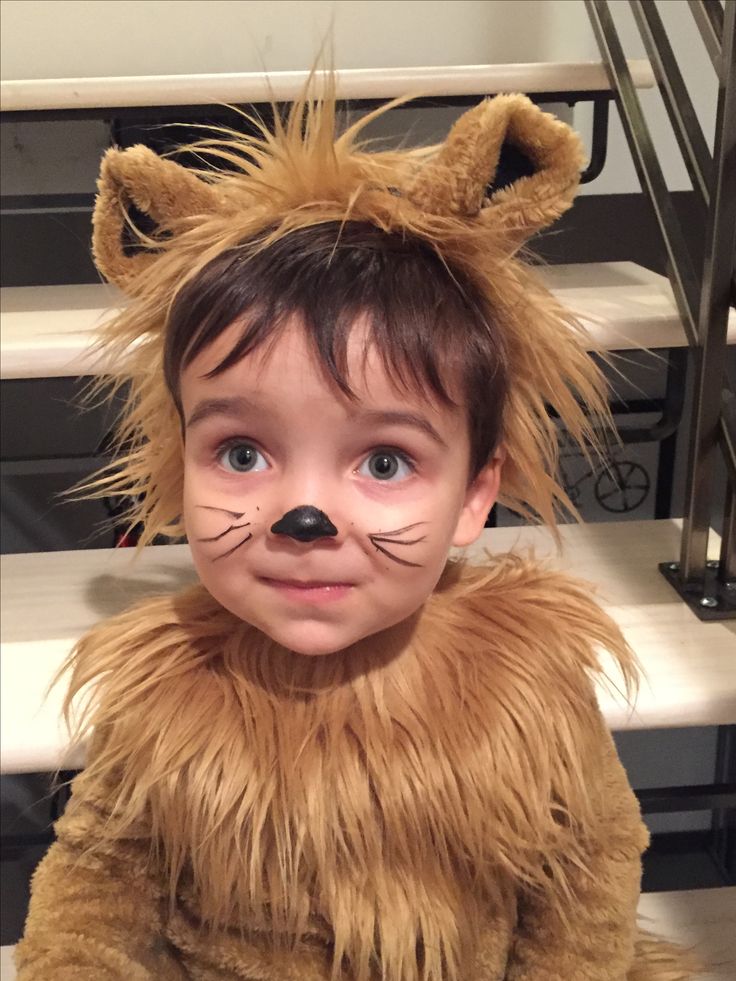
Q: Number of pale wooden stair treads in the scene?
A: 4